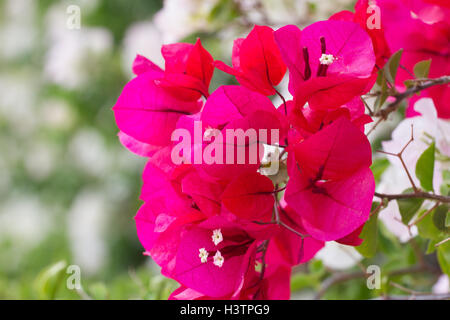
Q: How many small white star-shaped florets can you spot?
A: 4